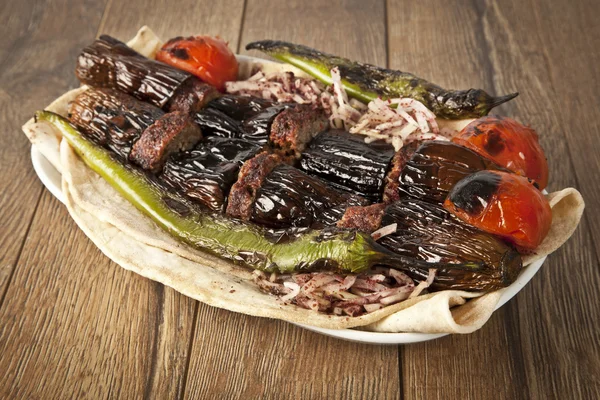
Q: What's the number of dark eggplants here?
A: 8